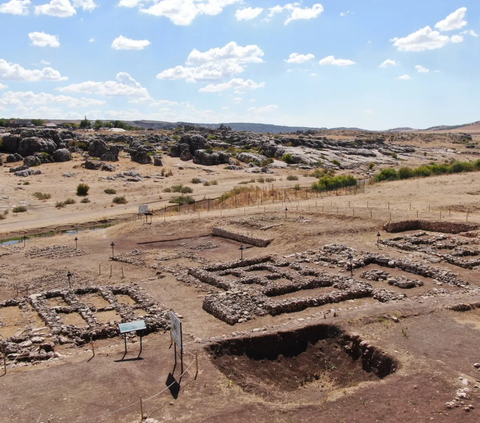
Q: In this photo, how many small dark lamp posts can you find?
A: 8